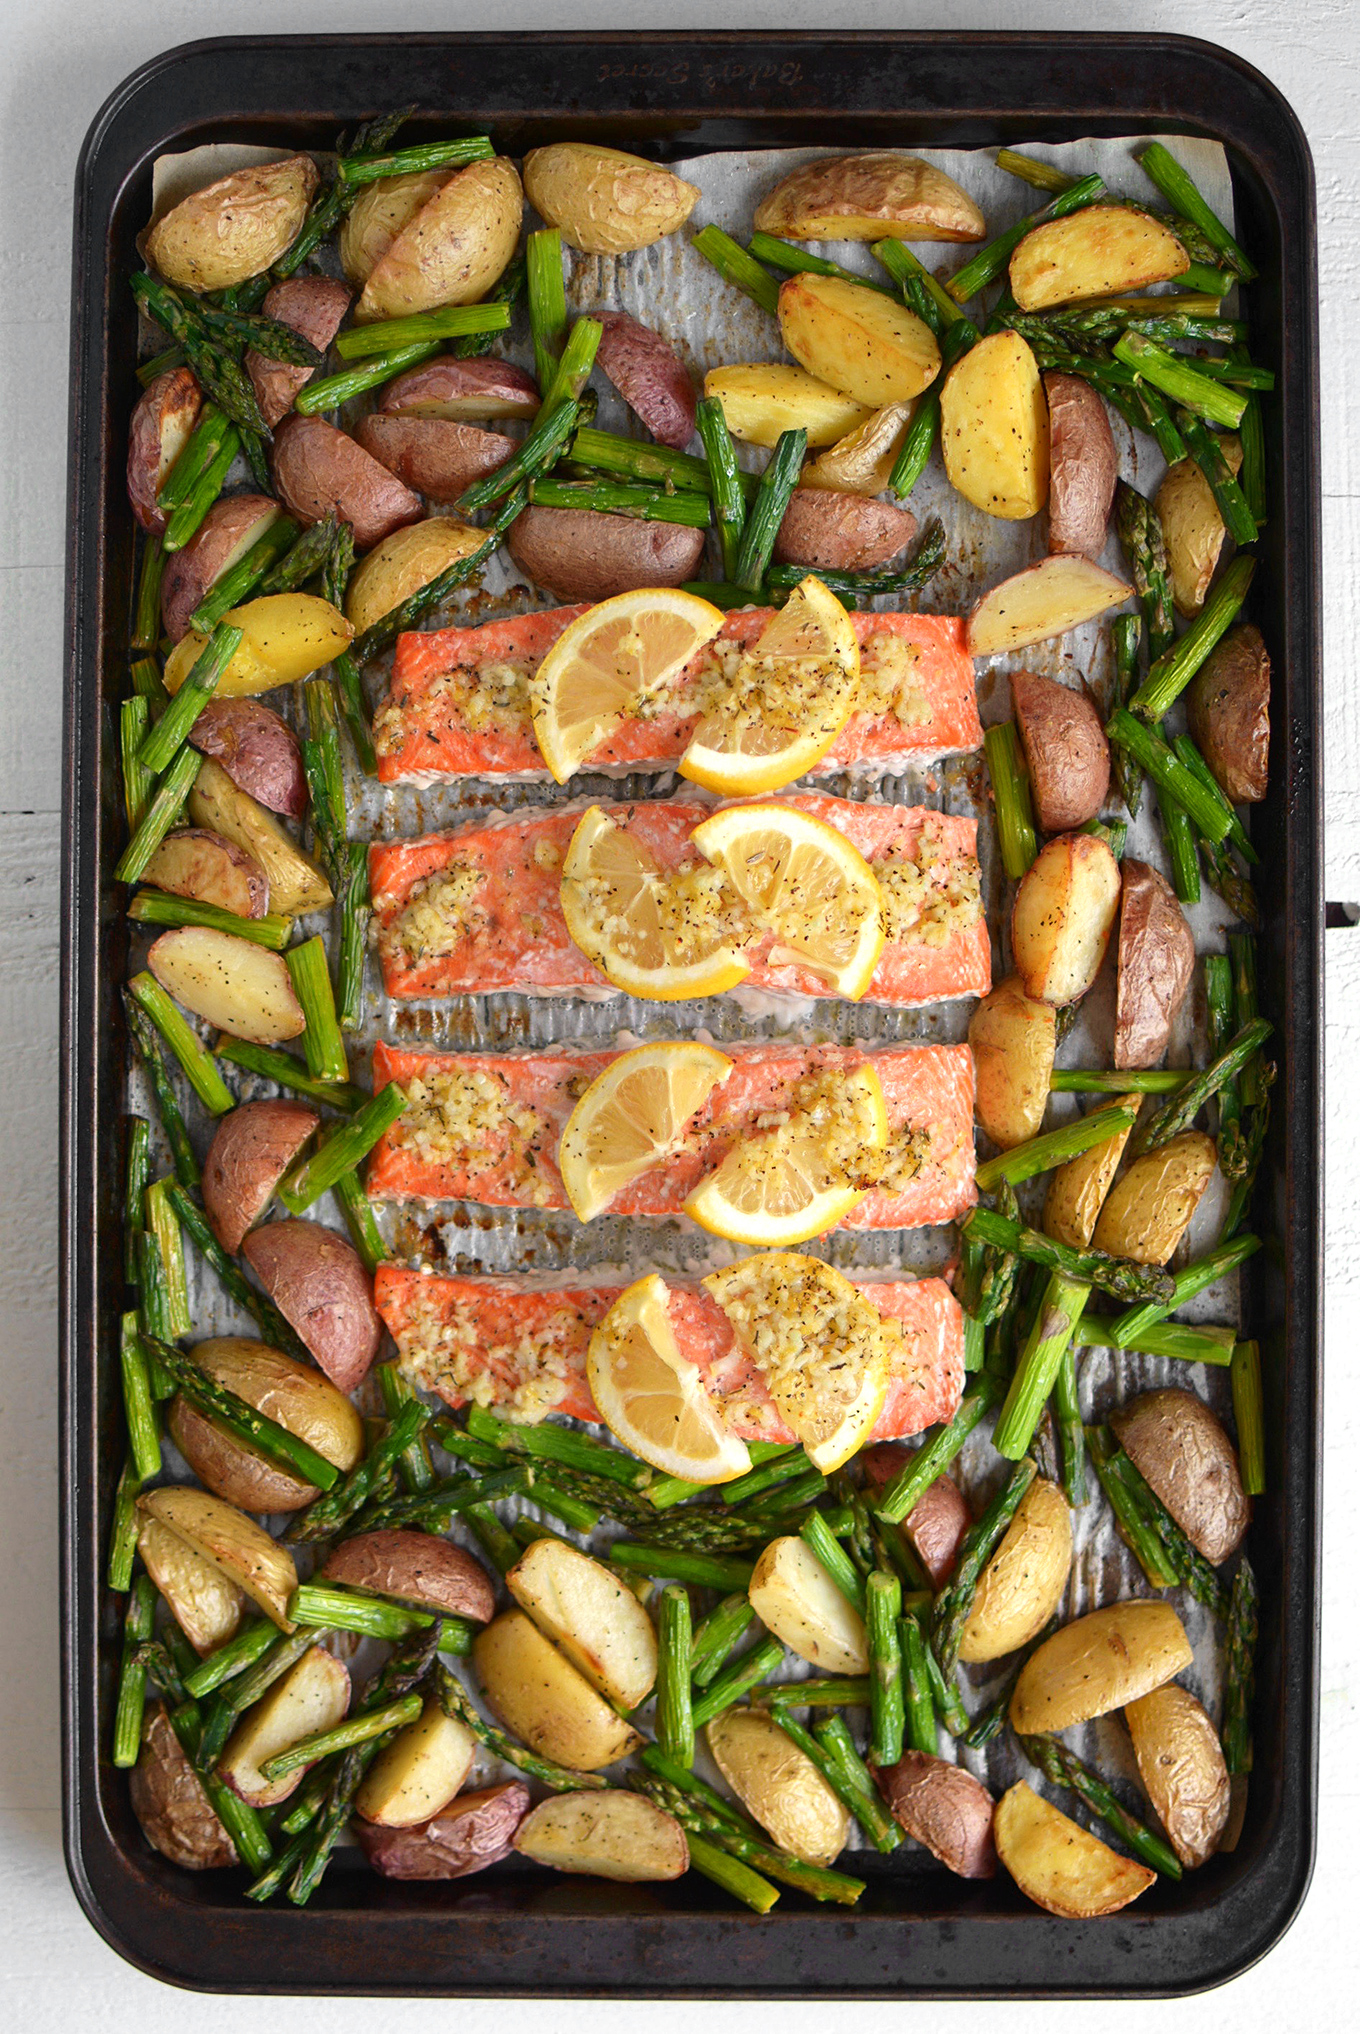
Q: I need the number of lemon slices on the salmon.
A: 8